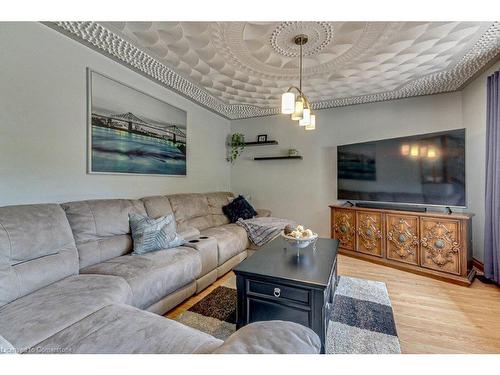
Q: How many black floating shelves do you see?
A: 2